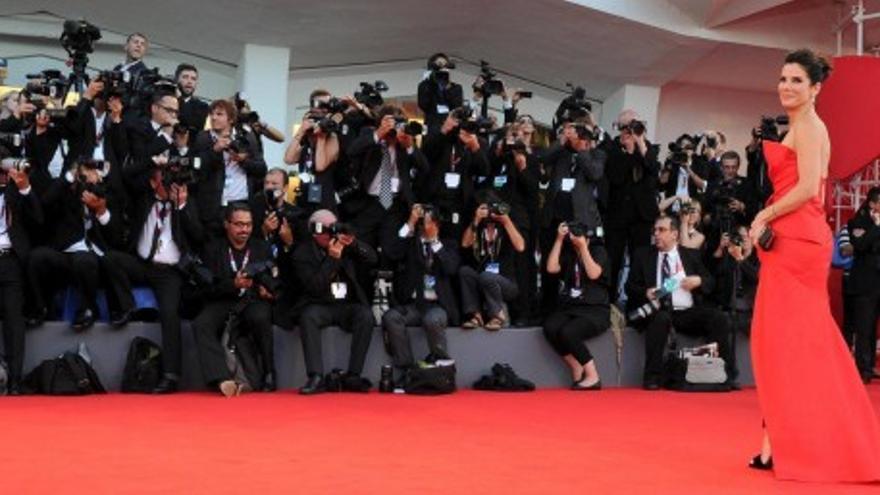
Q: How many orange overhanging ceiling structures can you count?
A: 0